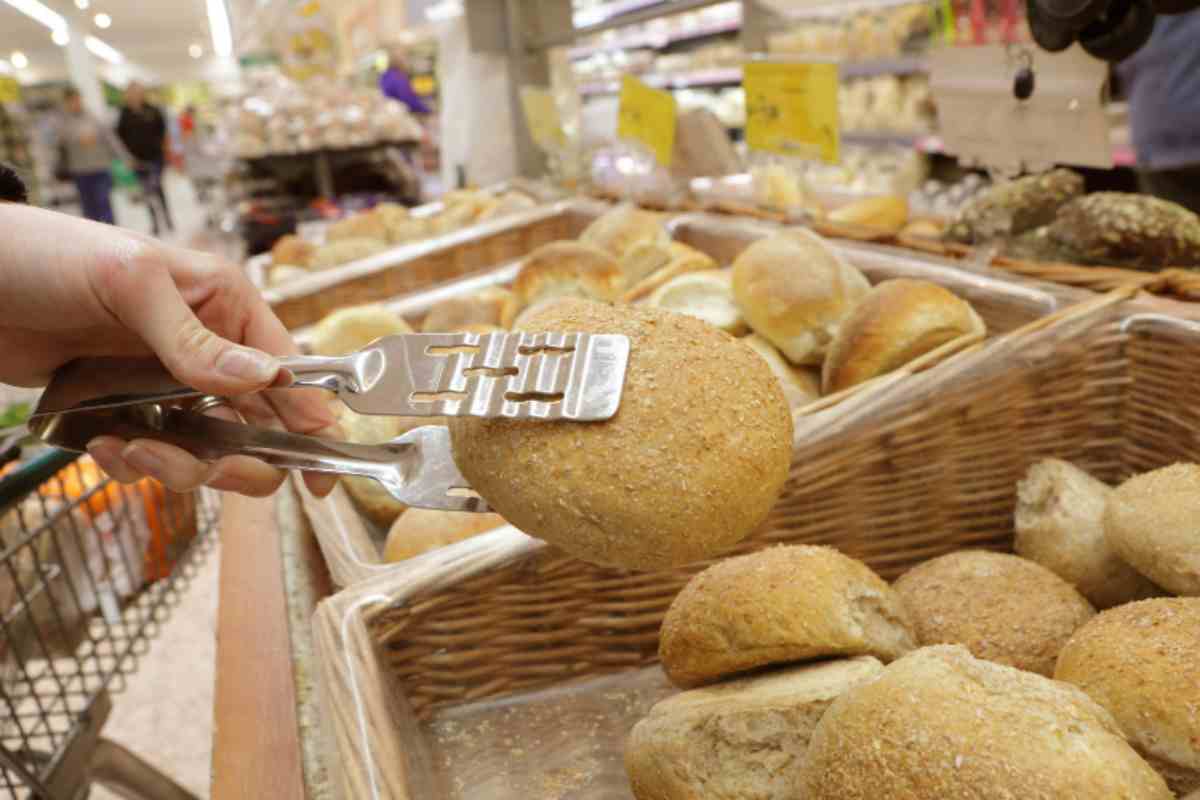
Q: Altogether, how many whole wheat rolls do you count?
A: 8